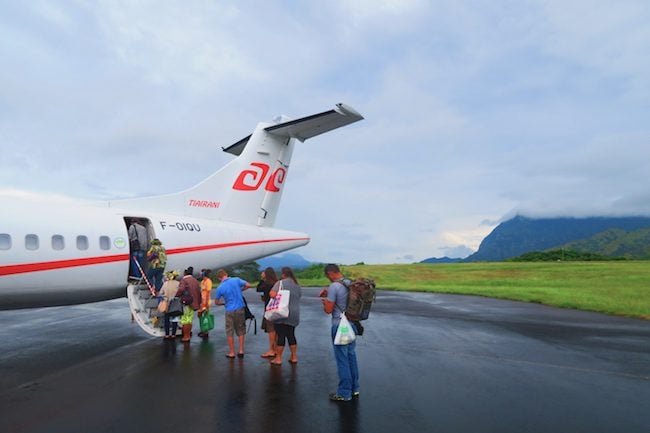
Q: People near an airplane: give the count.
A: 9